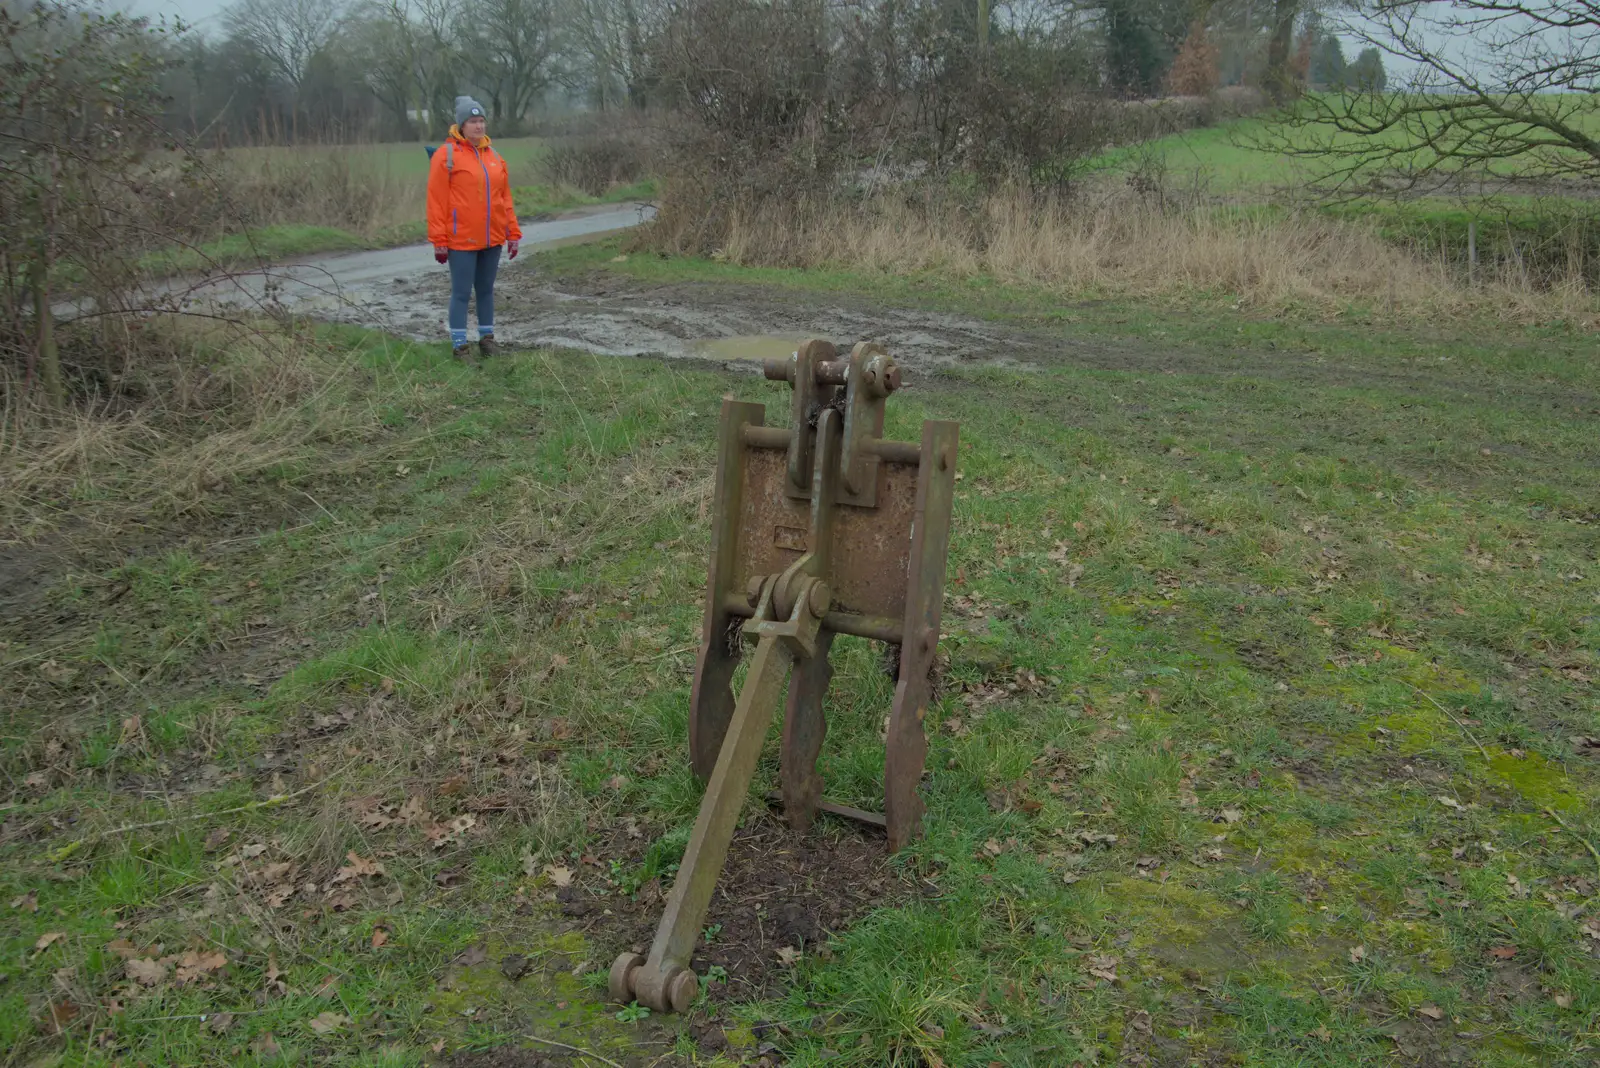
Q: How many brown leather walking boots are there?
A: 2